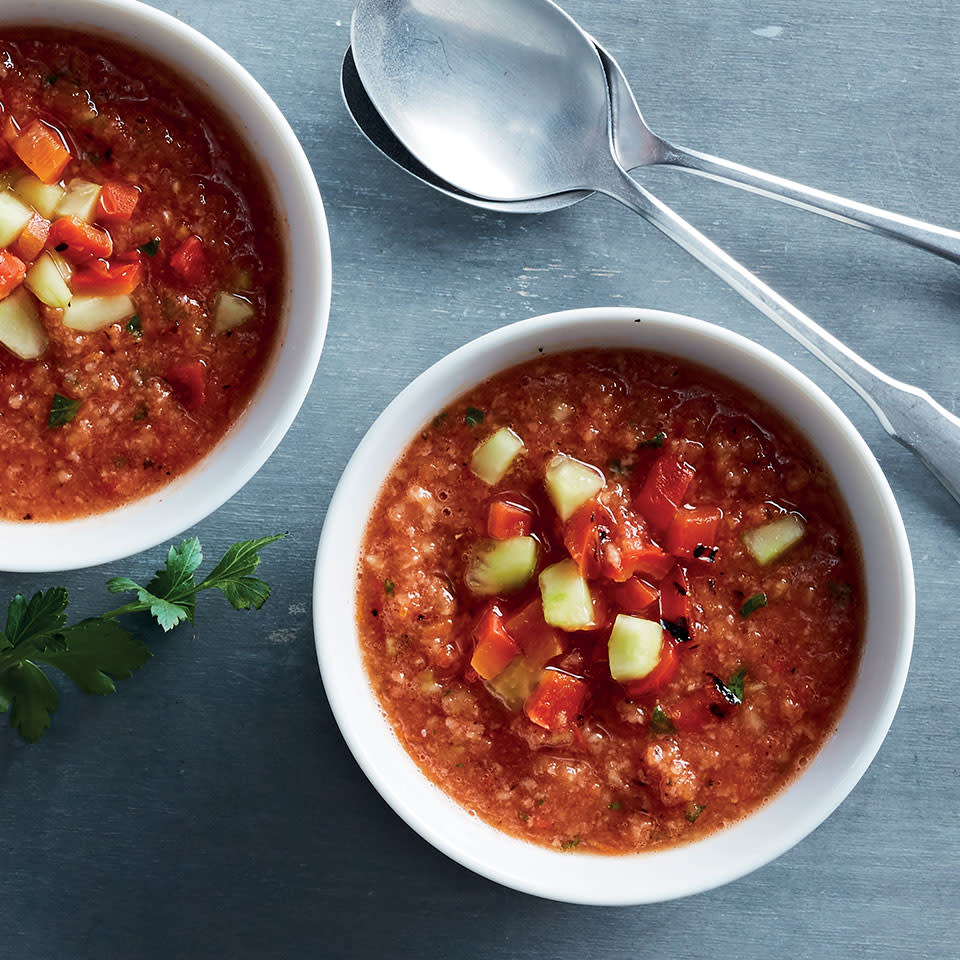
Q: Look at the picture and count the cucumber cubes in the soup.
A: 13